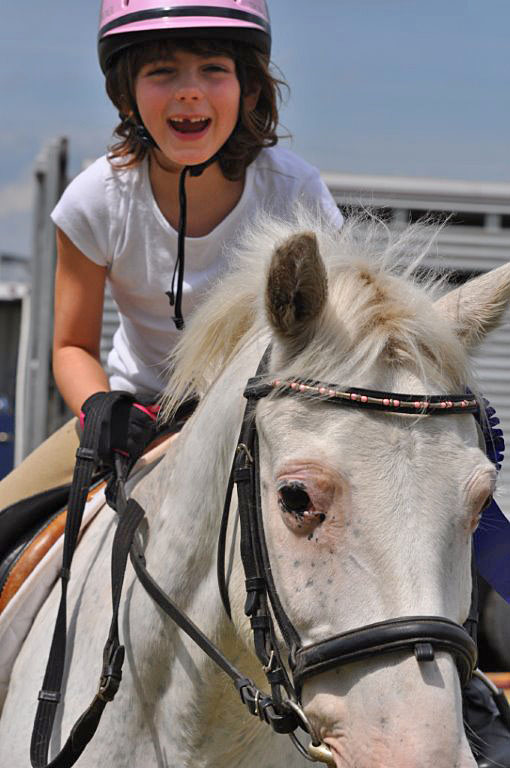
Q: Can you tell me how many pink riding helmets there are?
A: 1